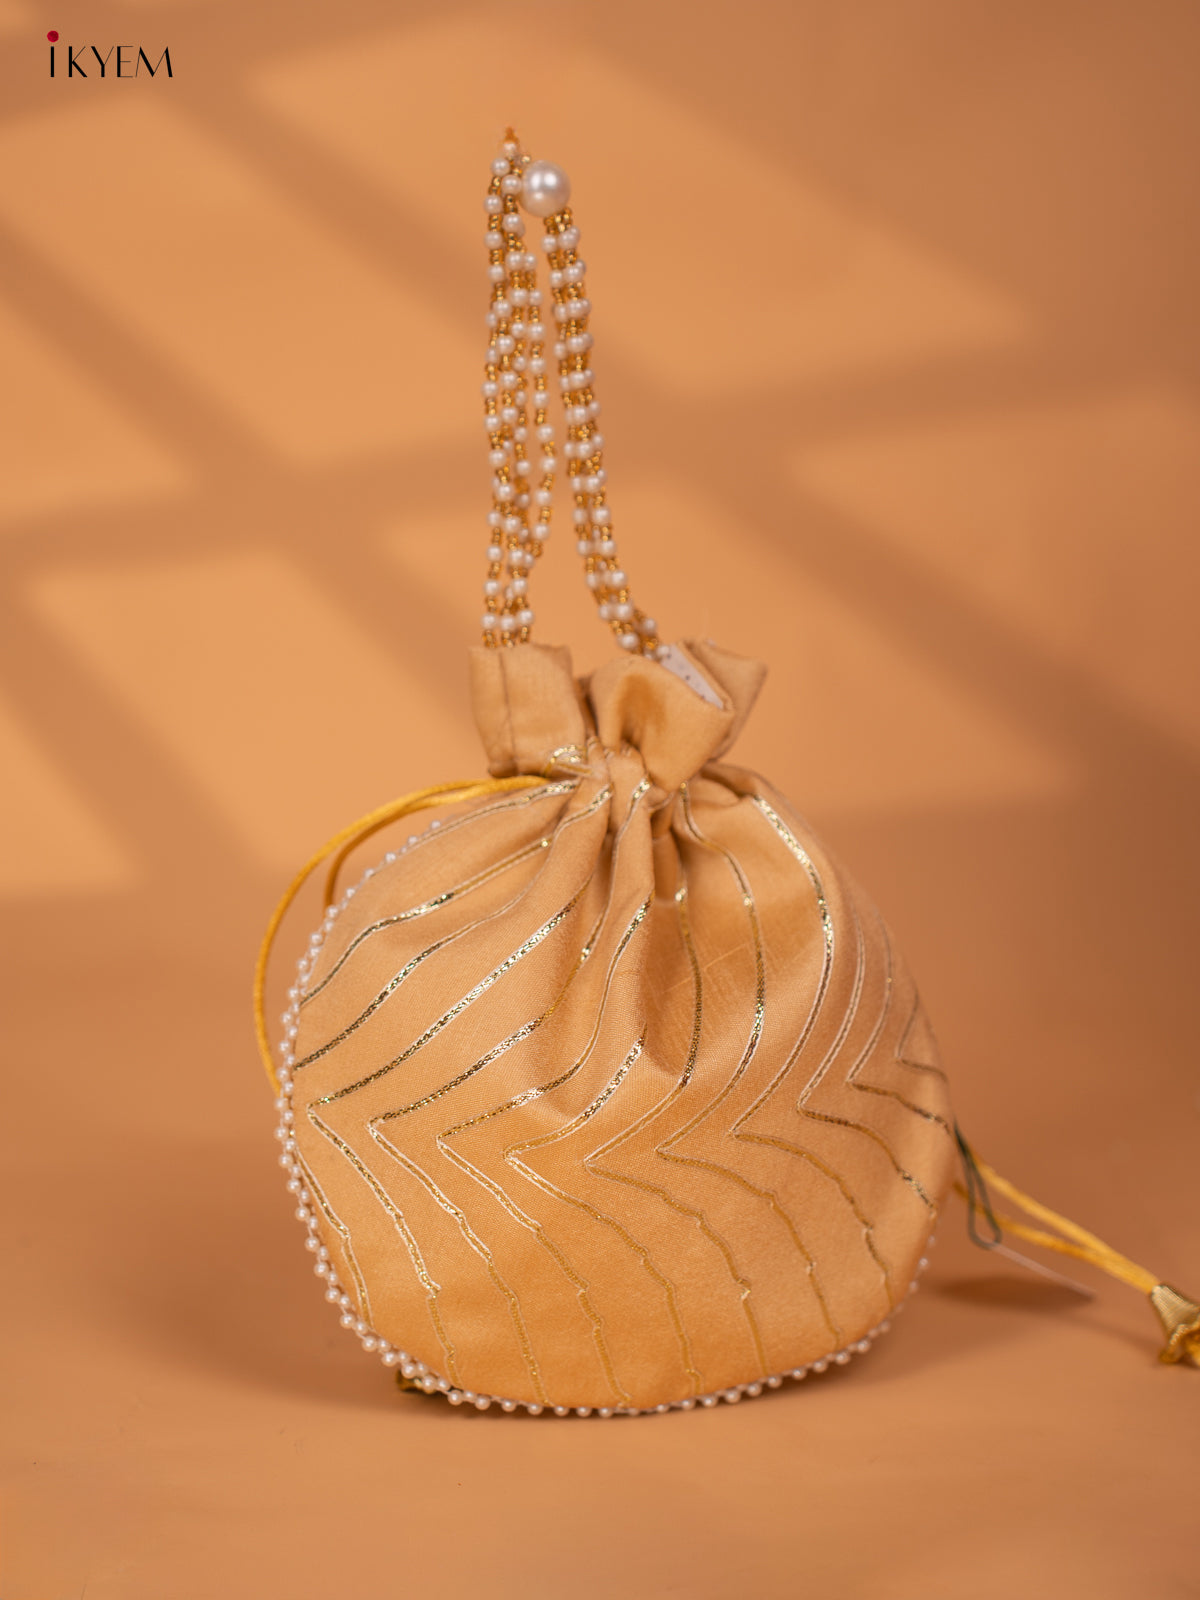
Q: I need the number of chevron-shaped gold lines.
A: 10